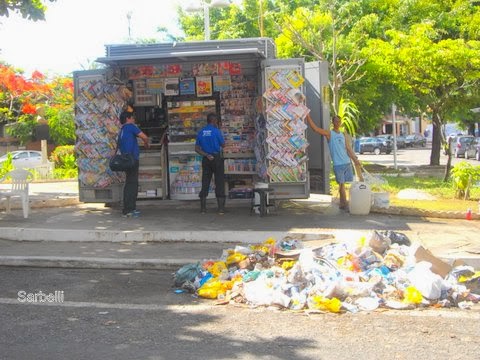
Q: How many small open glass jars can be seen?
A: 0